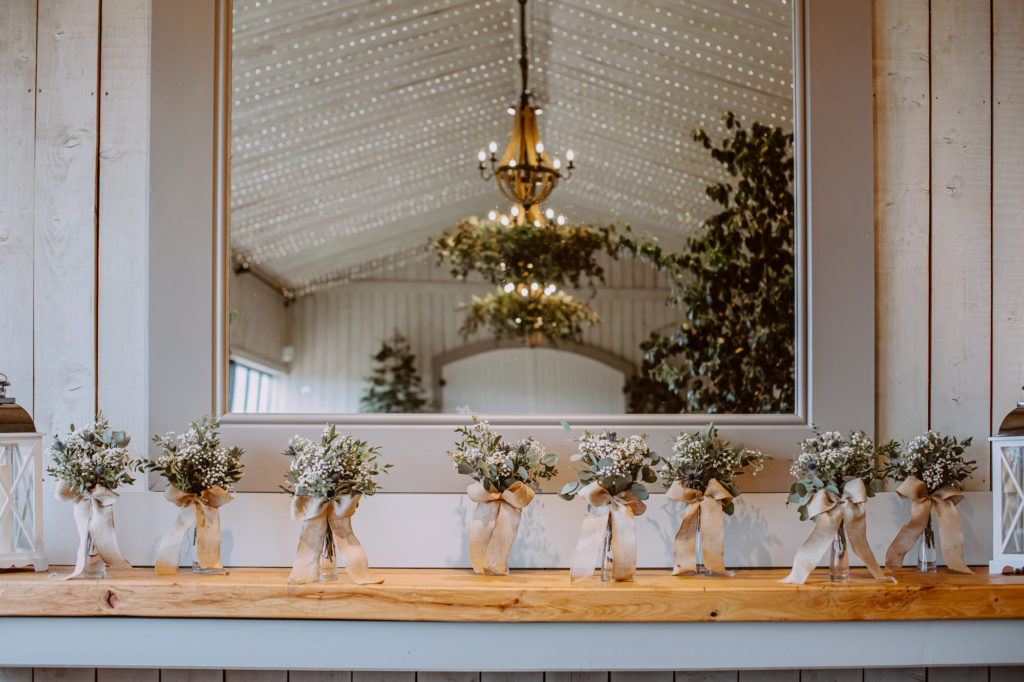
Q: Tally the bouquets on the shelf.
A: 8